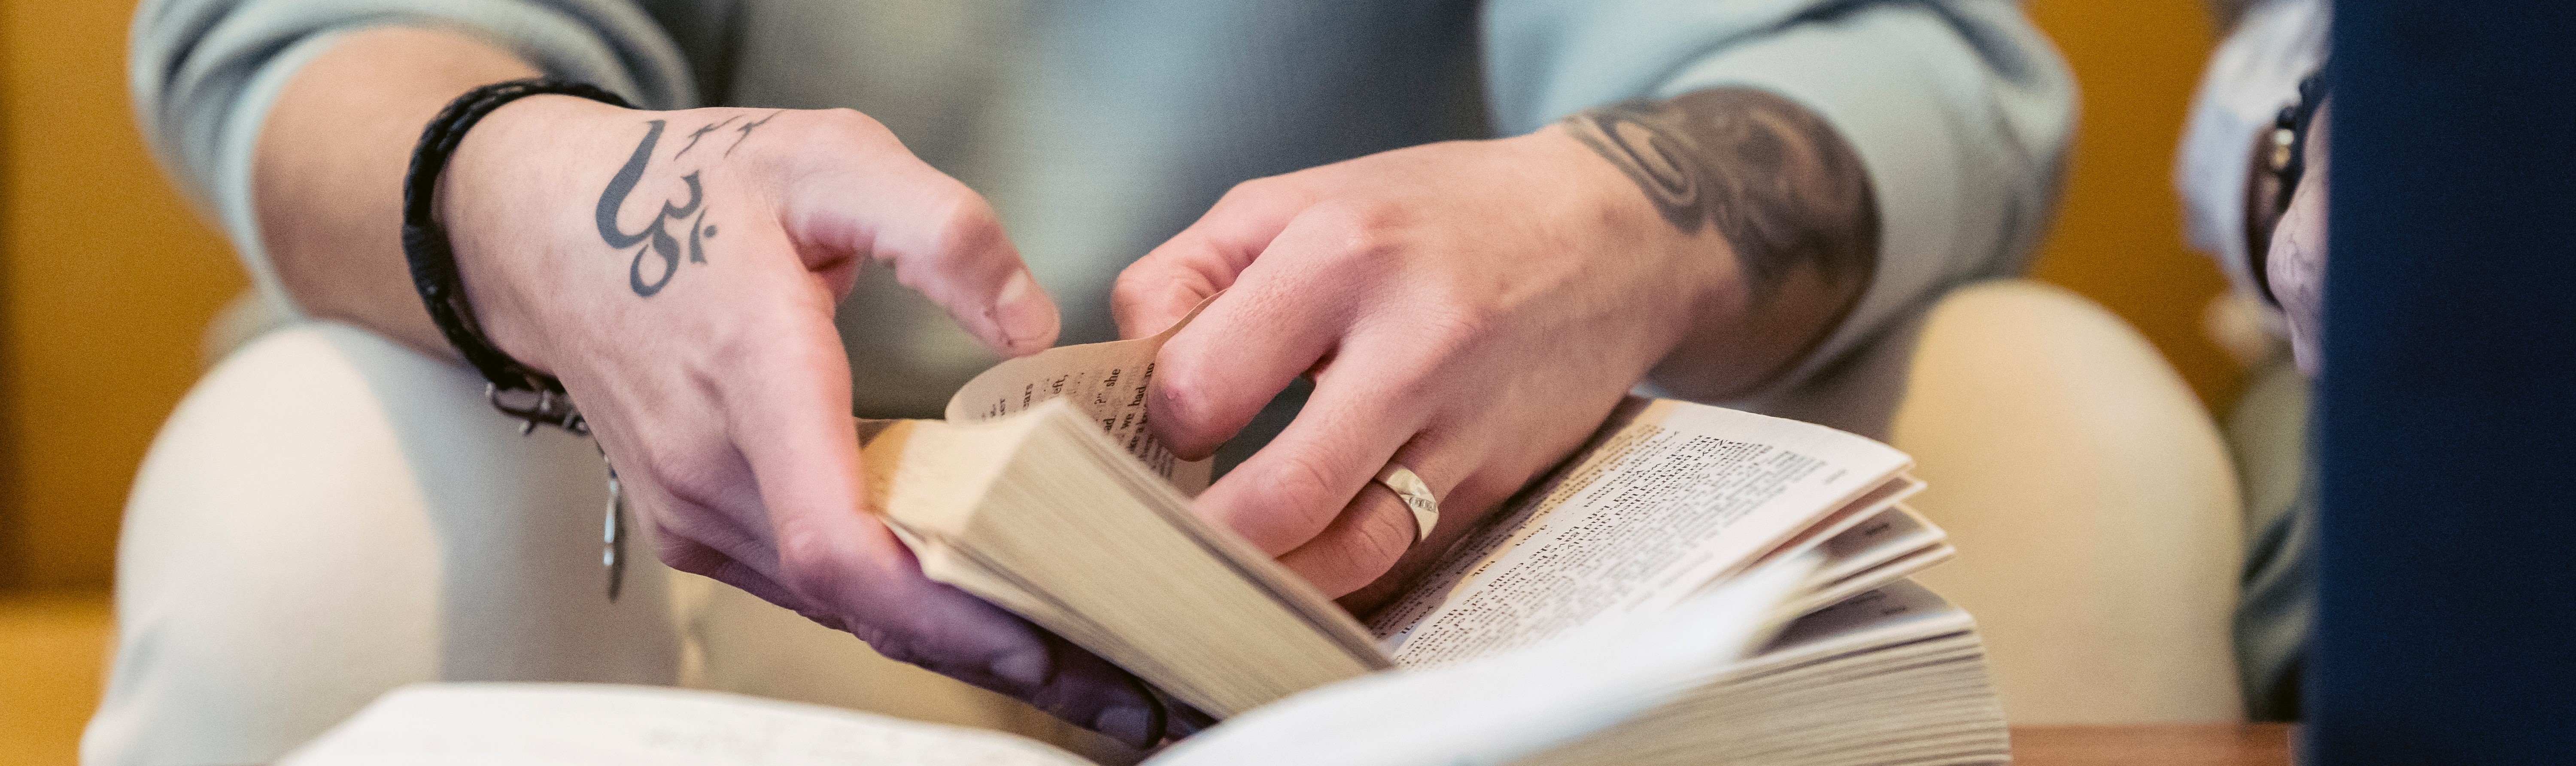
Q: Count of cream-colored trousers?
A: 1